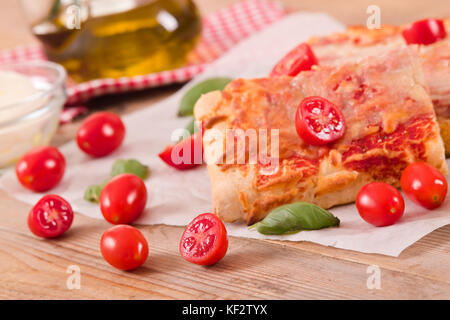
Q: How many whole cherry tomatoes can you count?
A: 6